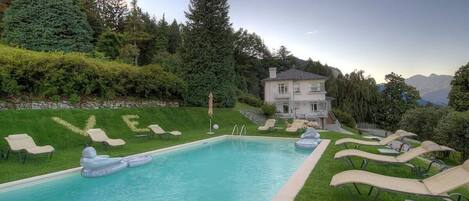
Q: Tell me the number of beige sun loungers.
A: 8